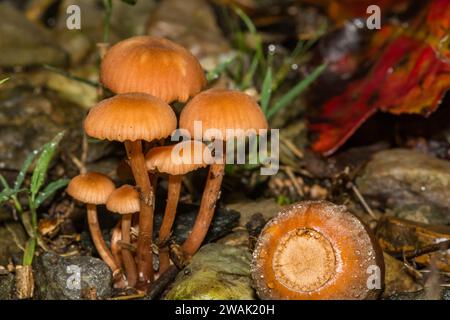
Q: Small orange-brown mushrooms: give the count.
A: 6